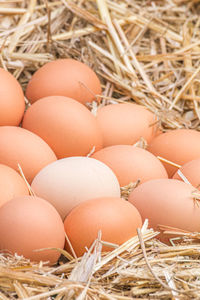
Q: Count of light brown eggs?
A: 12